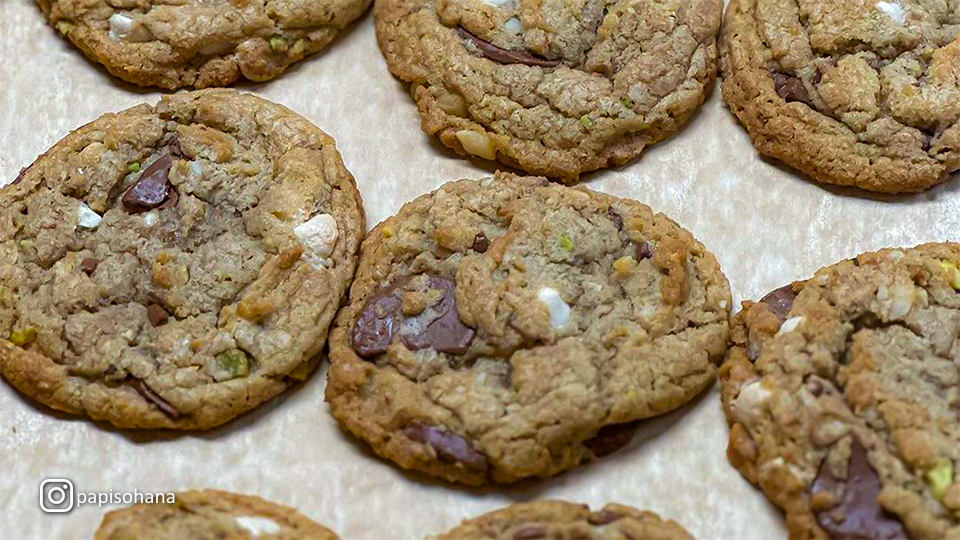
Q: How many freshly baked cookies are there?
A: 8